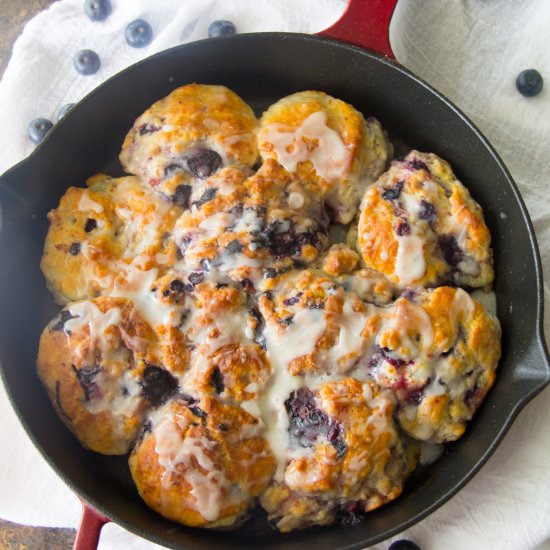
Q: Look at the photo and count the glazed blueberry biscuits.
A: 11